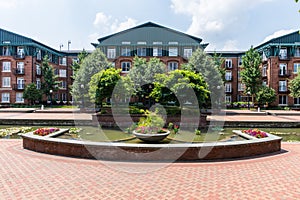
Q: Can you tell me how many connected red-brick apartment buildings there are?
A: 3